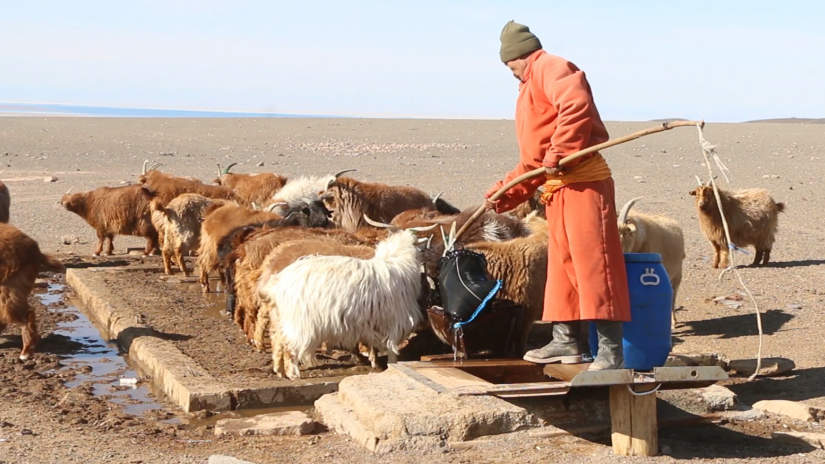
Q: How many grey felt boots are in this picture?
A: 2